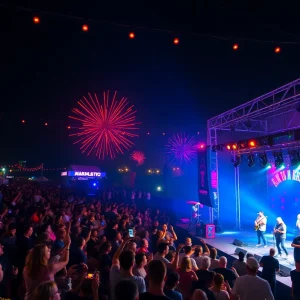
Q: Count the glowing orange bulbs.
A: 6